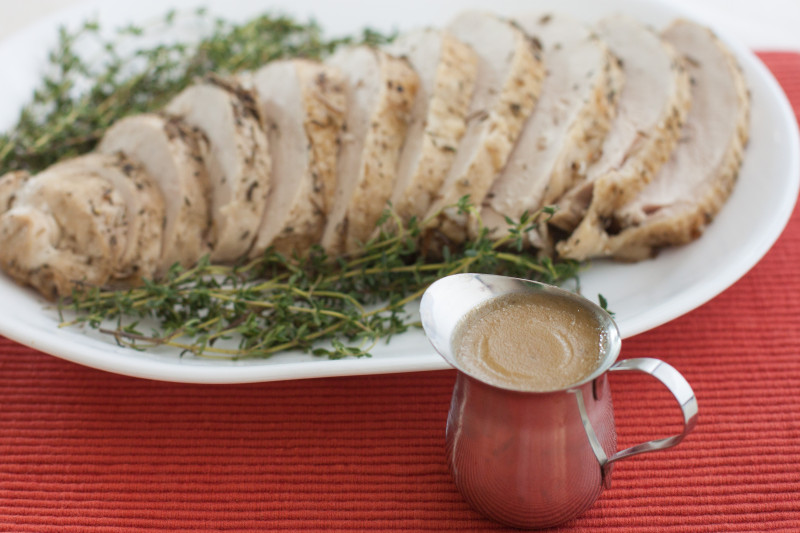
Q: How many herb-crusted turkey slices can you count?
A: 11